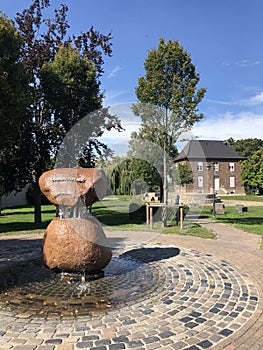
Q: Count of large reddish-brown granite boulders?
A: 2